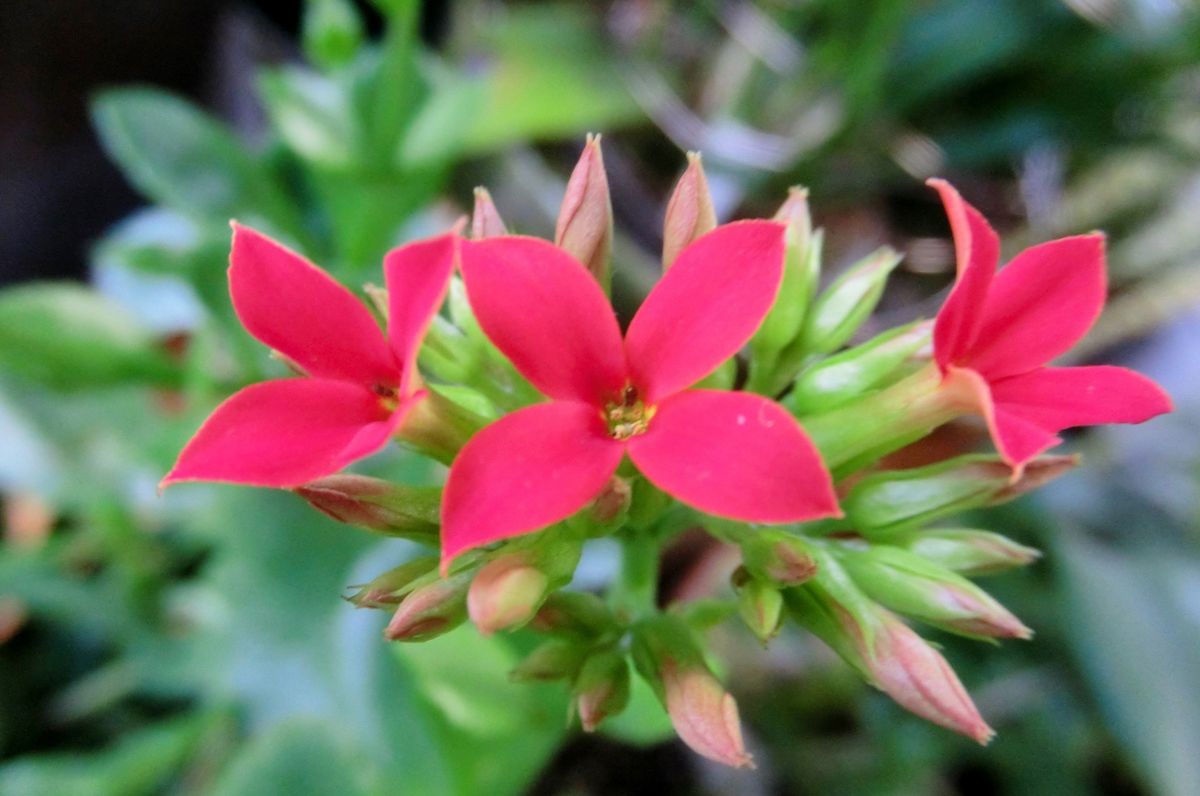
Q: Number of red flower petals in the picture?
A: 12